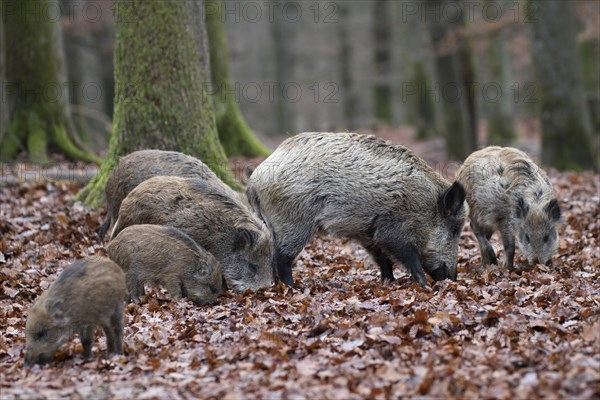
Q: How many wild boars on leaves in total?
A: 6